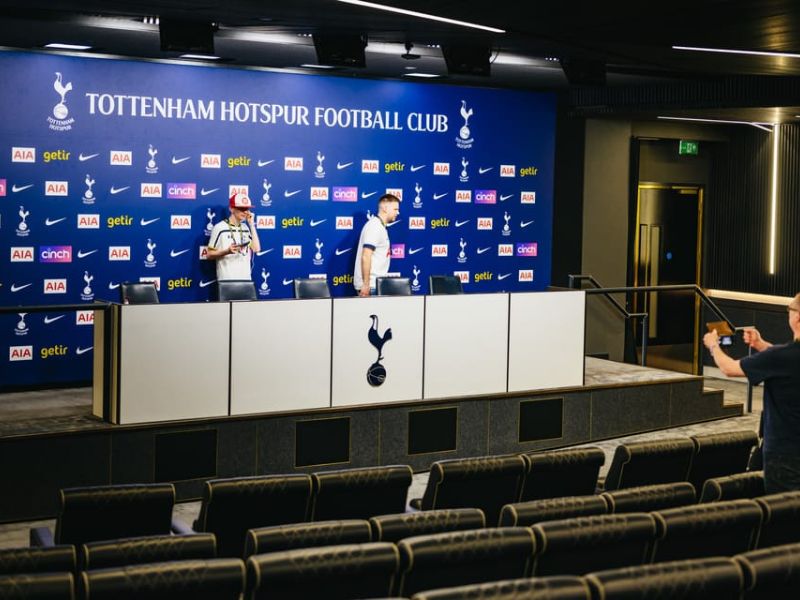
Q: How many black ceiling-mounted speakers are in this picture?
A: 4